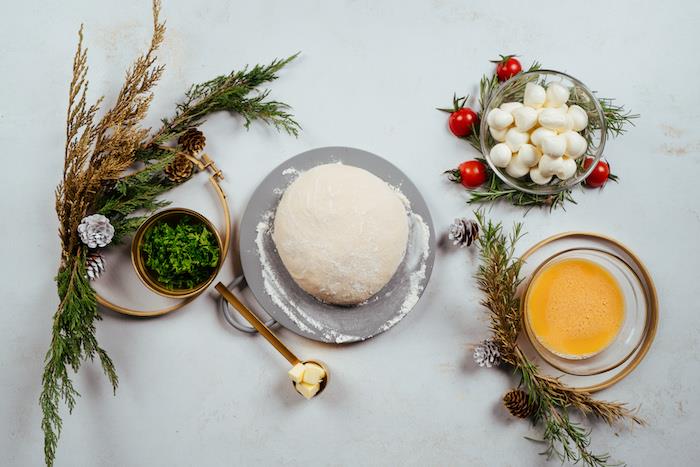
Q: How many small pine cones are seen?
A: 7